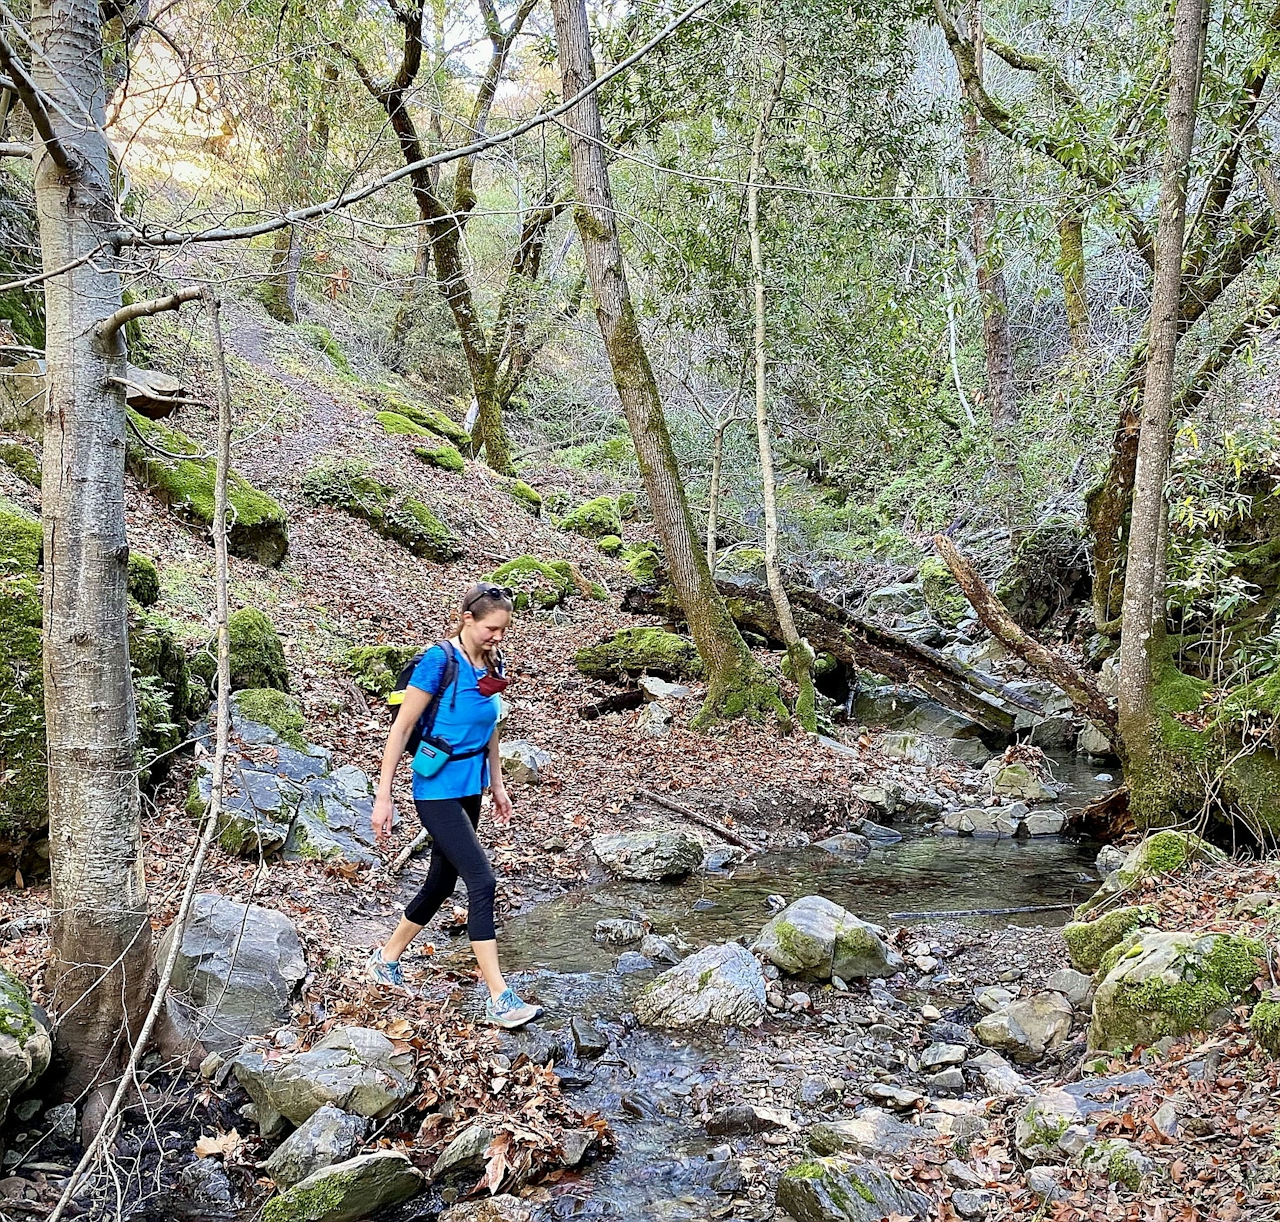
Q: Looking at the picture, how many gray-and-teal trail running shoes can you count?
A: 2